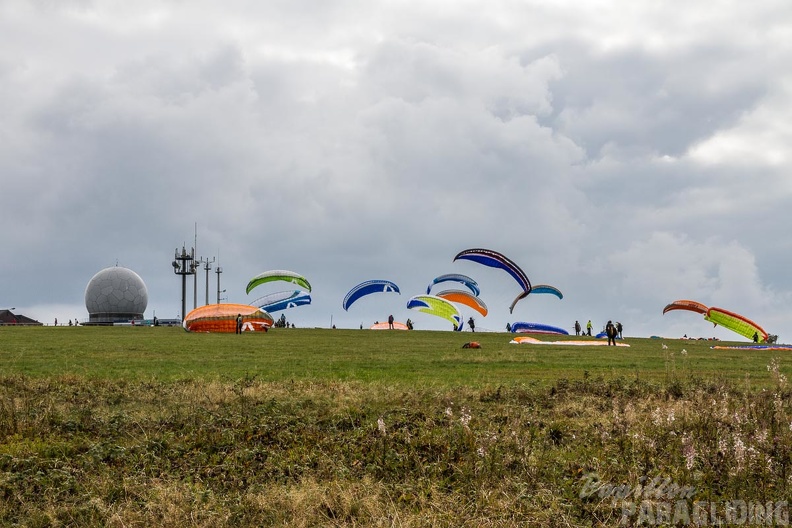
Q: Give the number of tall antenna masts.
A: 4